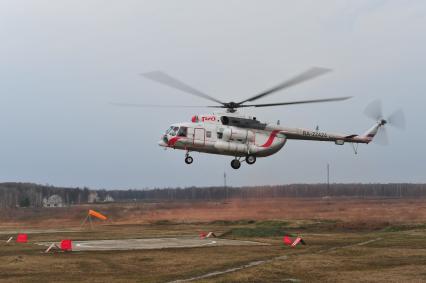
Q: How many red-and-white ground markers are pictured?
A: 4